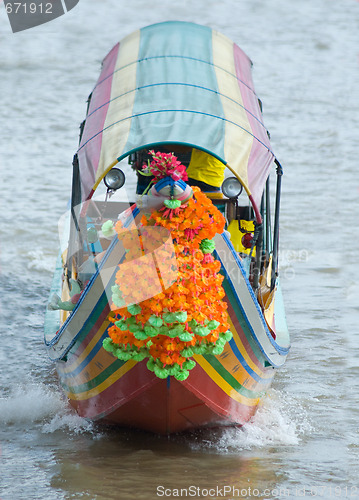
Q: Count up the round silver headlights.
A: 2